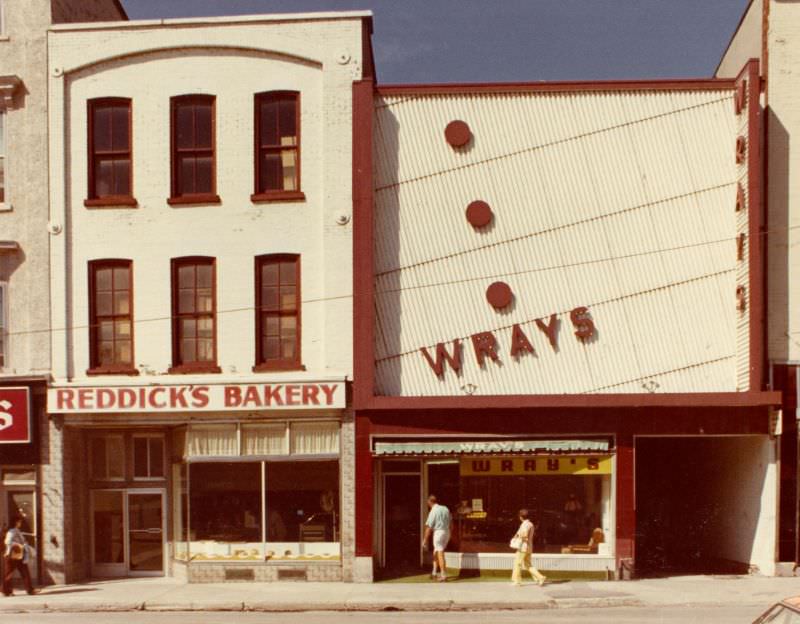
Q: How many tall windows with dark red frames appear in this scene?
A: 6